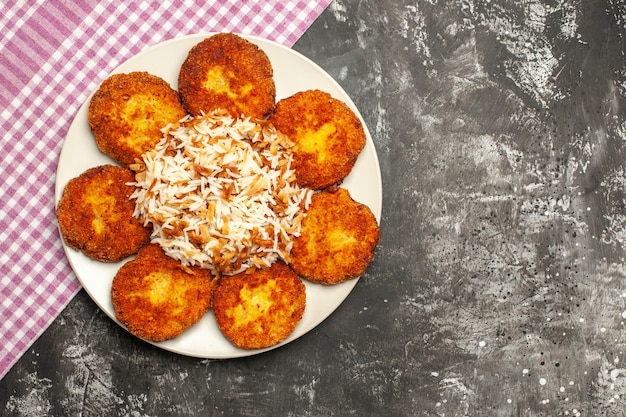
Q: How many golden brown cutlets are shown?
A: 7